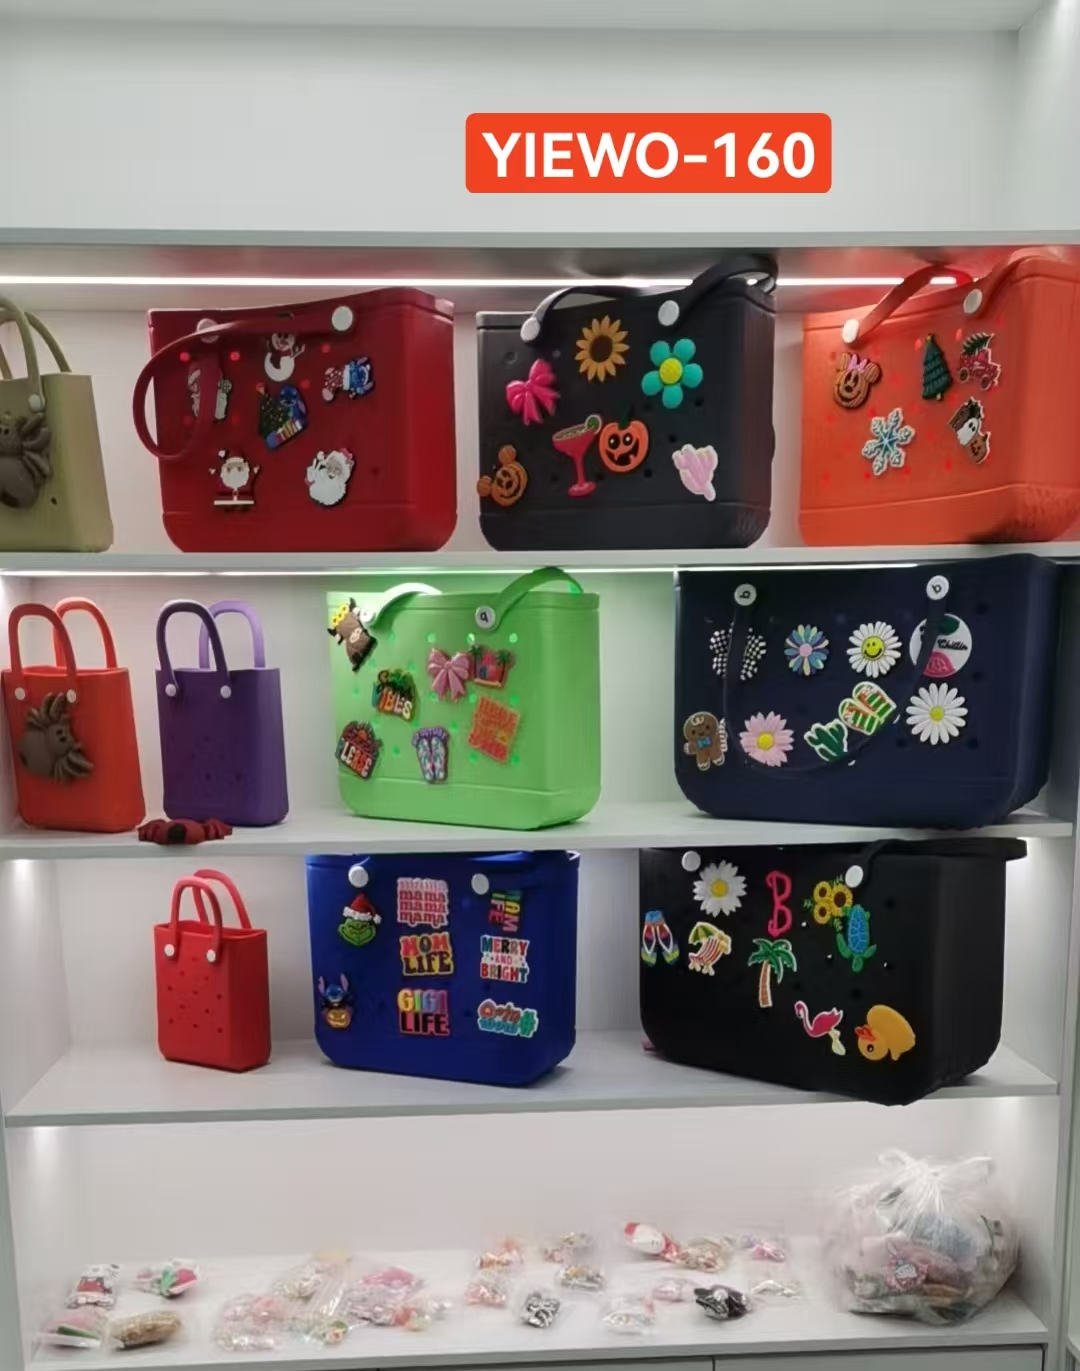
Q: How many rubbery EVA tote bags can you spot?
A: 11